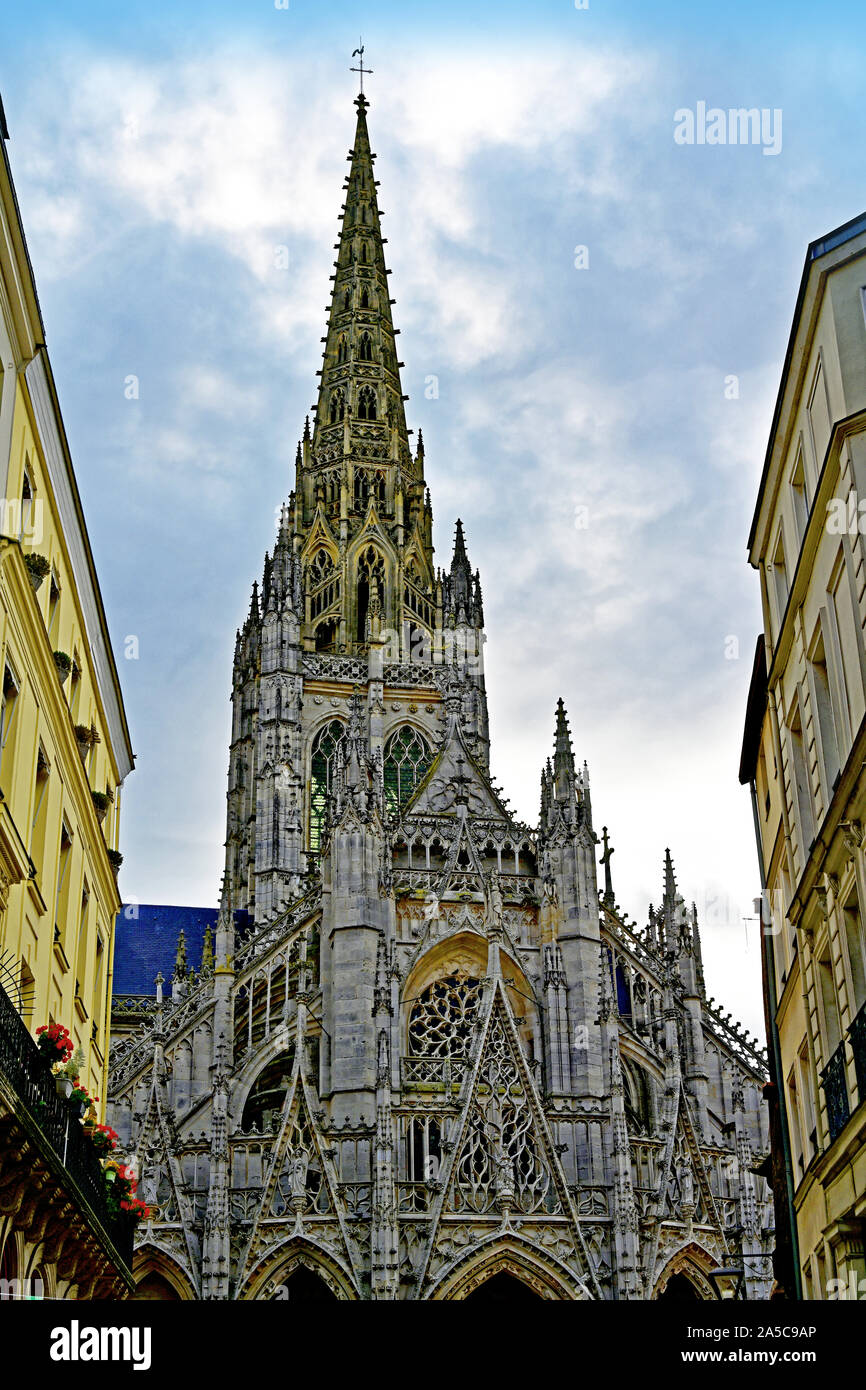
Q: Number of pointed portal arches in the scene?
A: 4